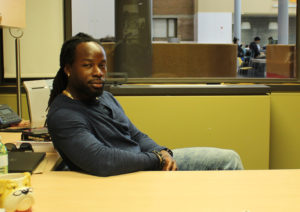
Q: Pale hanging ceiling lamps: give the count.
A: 2